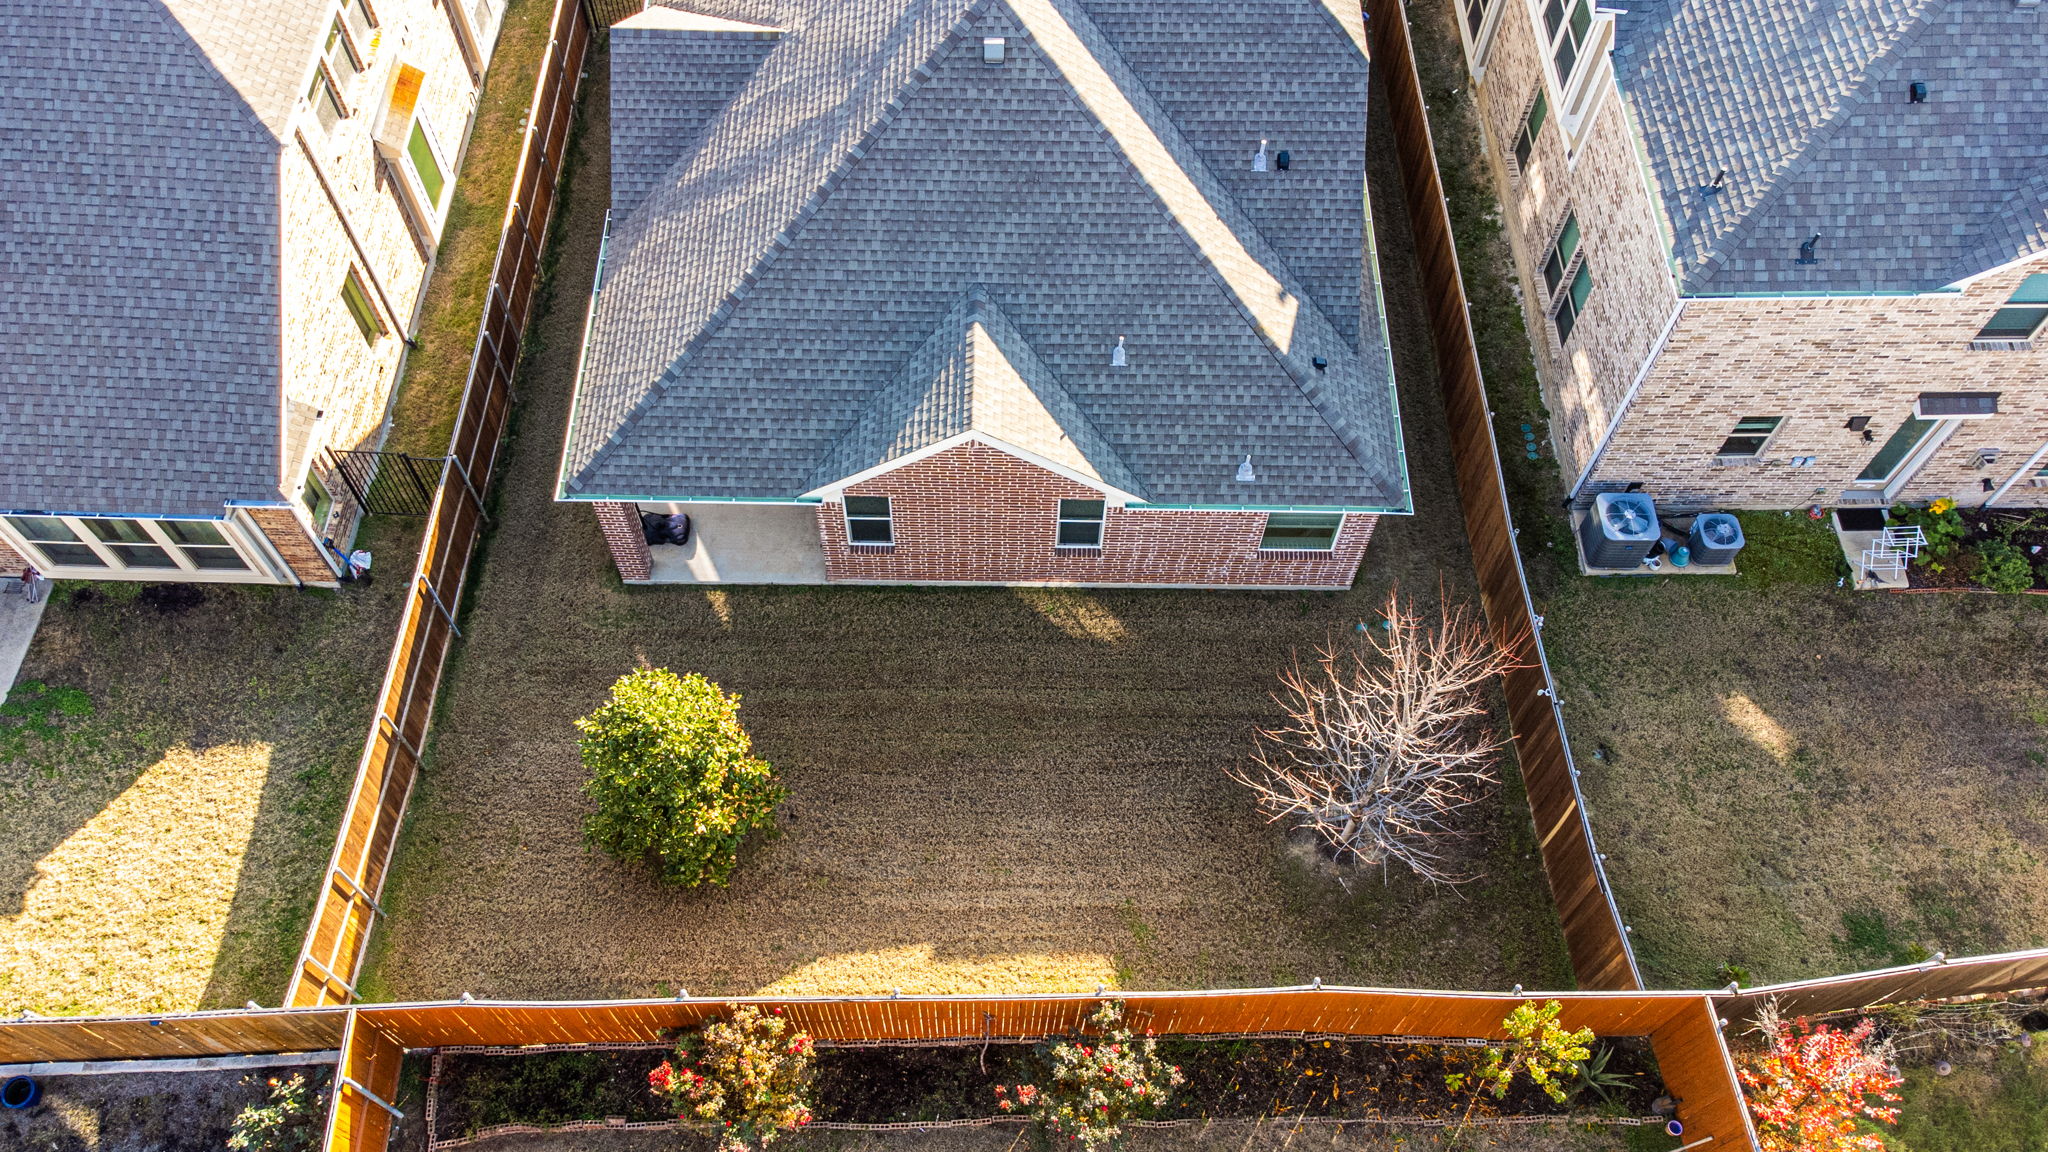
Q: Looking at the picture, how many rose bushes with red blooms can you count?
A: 2